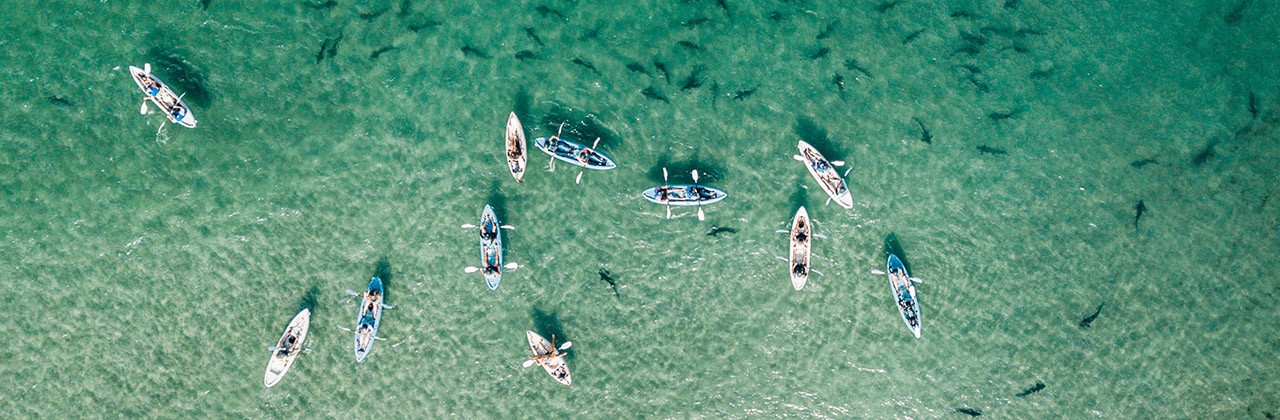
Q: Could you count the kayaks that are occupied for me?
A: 11